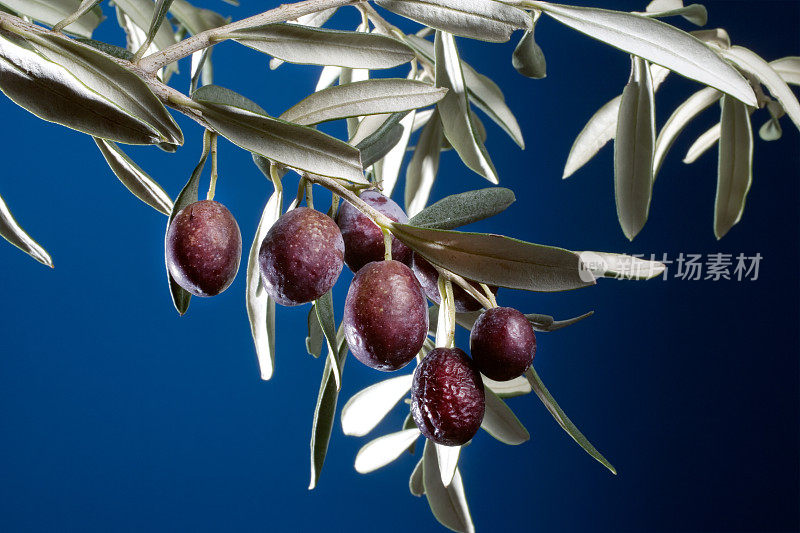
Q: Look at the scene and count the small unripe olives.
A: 0